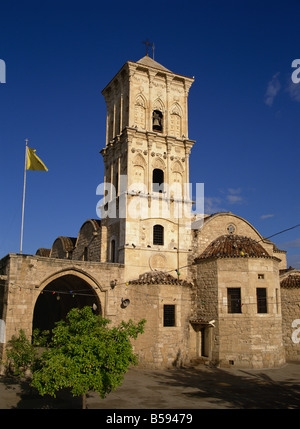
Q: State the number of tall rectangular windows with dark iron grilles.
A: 3